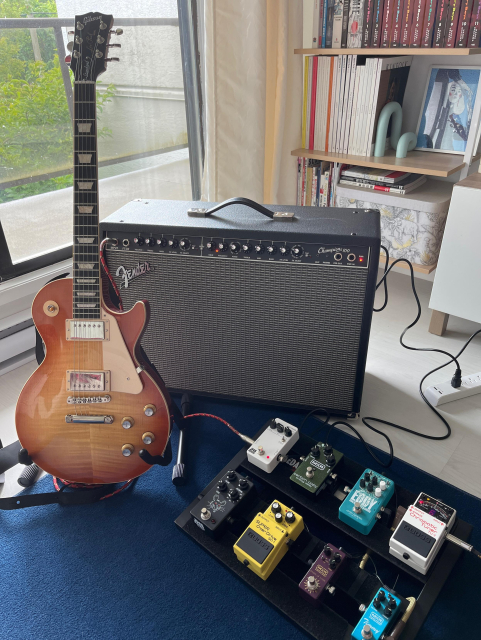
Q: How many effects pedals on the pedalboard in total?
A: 8